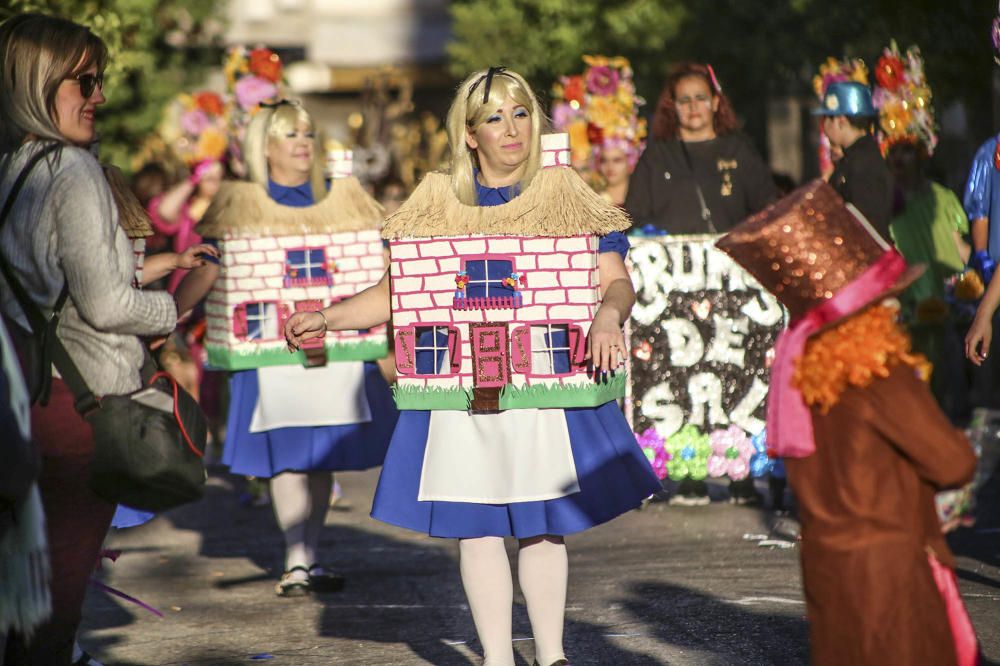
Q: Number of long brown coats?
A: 1